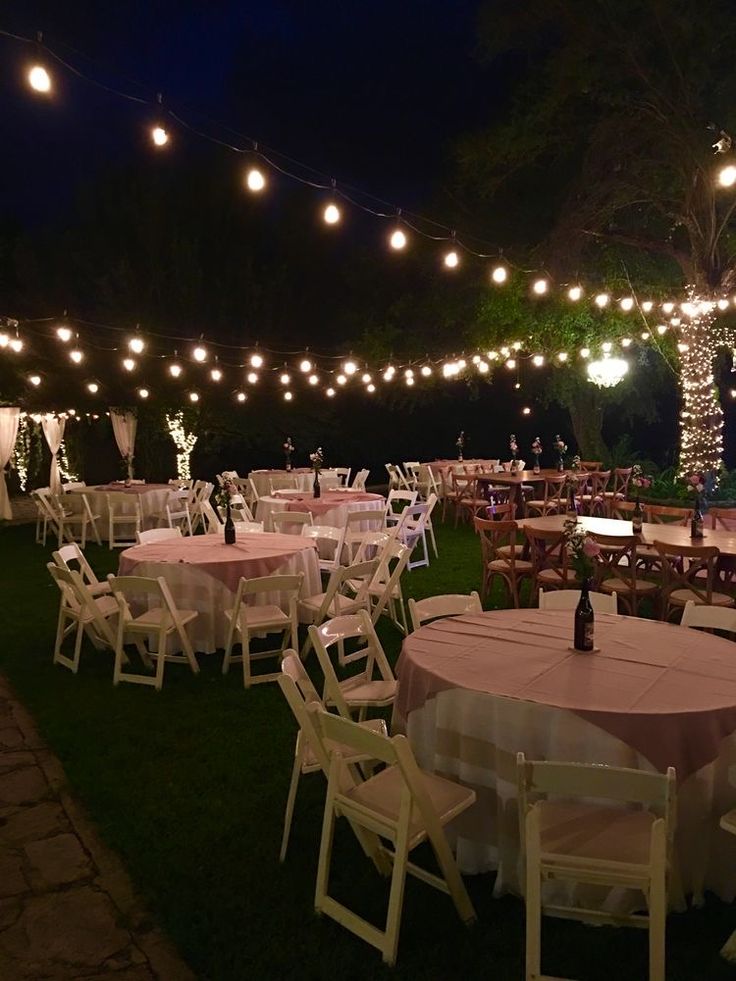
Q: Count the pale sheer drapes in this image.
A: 3